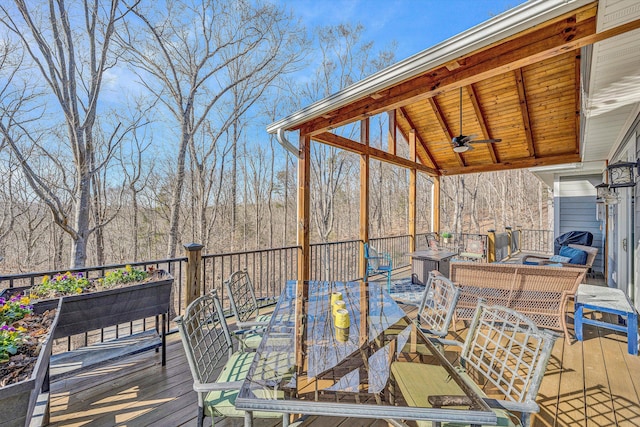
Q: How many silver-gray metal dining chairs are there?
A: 4